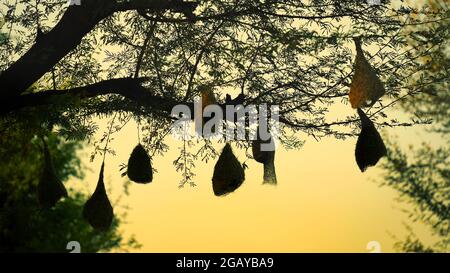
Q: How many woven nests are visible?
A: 8